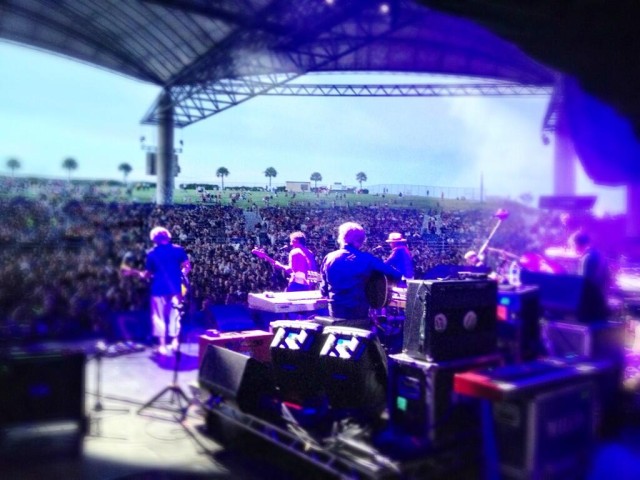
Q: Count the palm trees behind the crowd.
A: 7